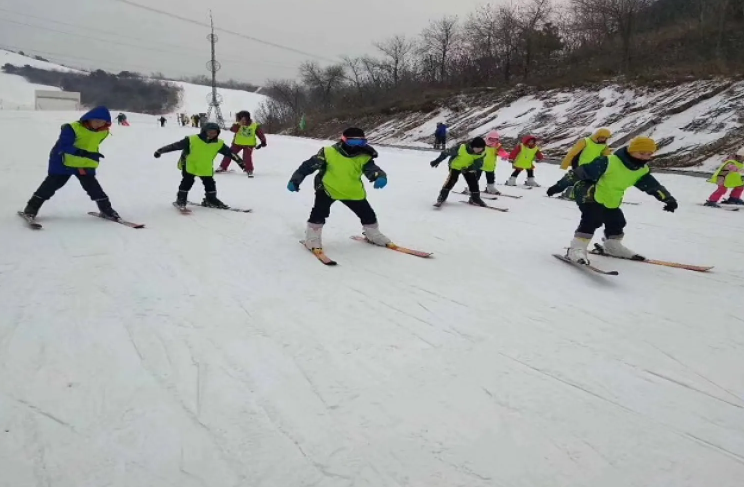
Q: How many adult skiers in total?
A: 0